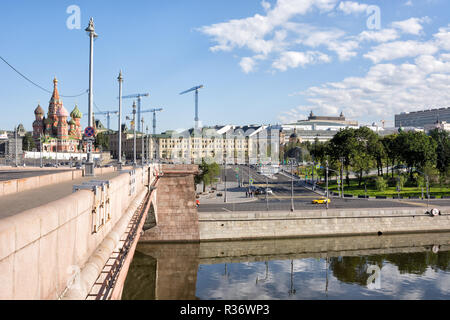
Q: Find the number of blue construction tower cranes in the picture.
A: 4